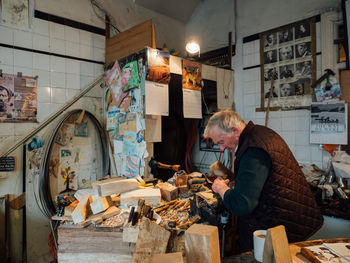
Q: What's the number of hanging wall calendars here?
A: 3